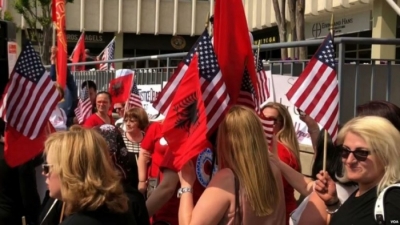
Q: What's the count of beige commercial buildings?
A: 1